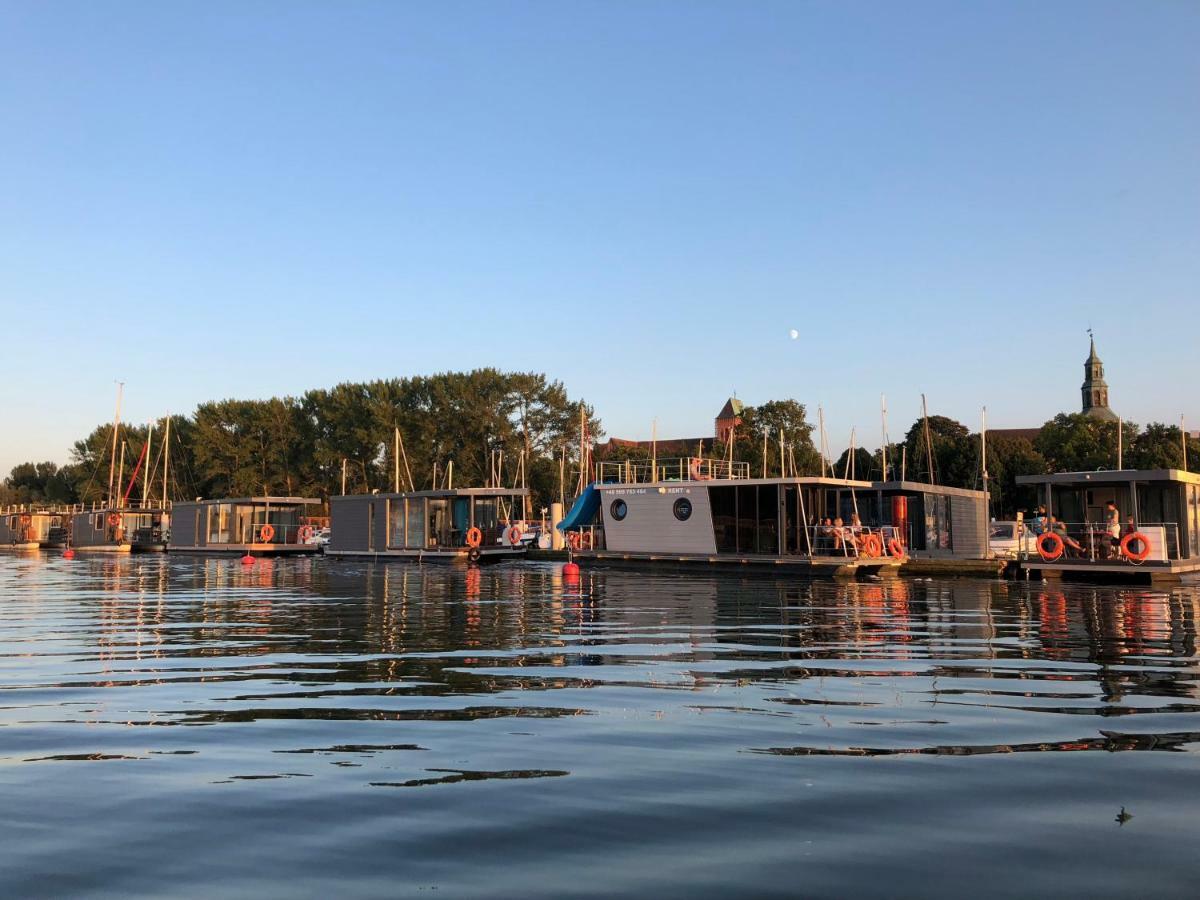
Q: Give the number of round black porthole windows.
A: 2